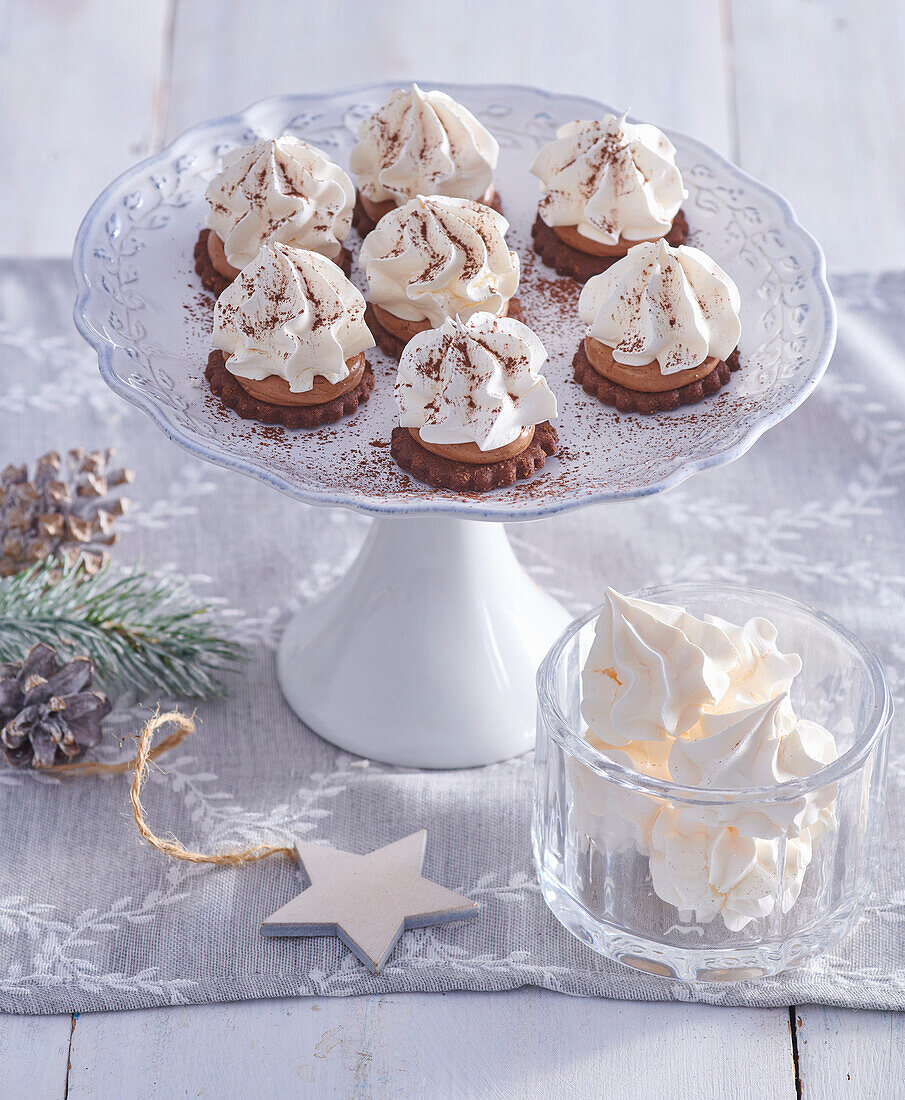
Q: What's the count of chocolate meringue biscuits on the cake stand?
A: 7